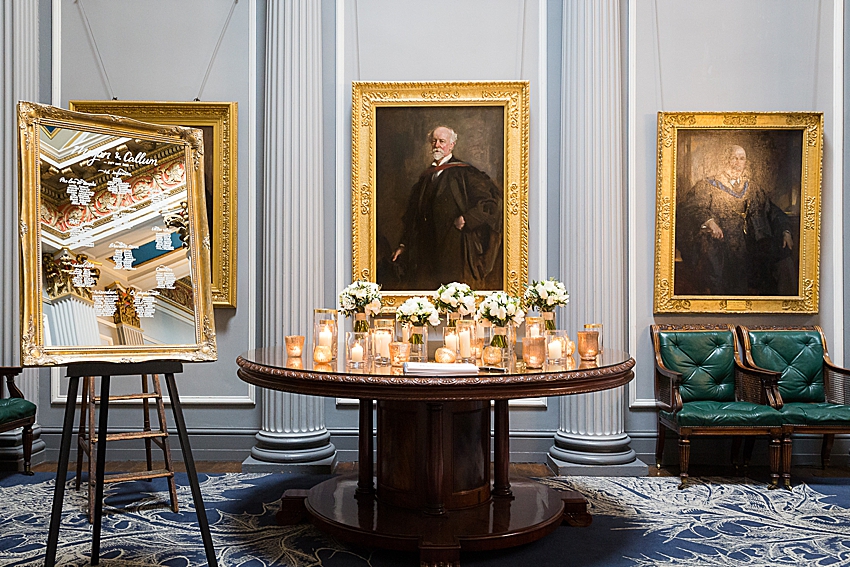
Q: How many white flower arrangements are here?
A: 5